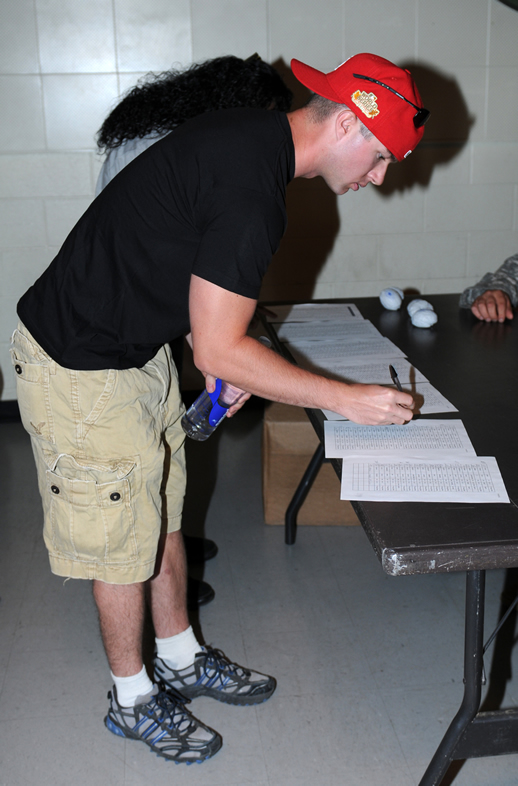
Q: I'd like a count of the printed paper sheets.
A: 7